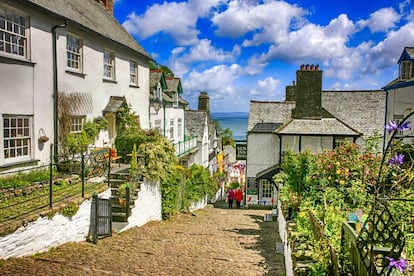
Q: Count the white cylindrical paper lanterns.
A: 0